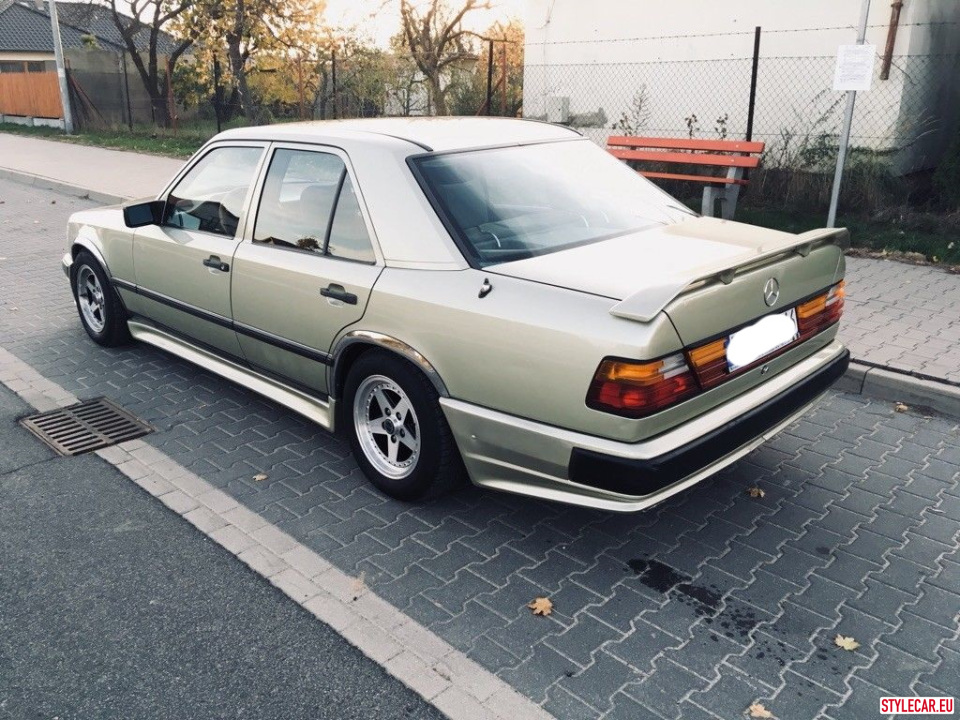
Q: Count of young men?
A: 0